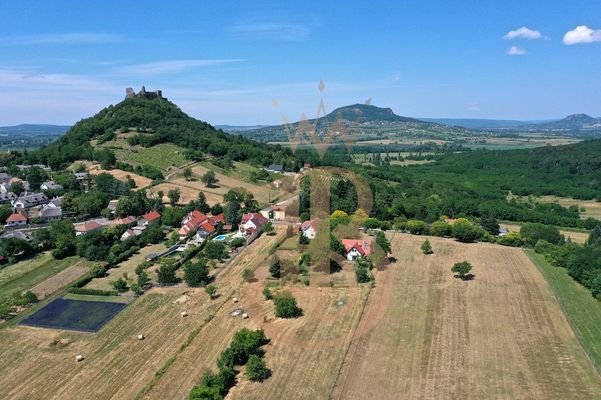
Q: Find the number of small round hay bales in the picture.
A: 5